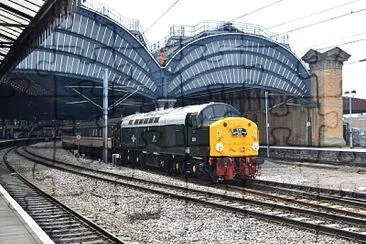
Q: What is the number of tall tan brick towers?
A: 1